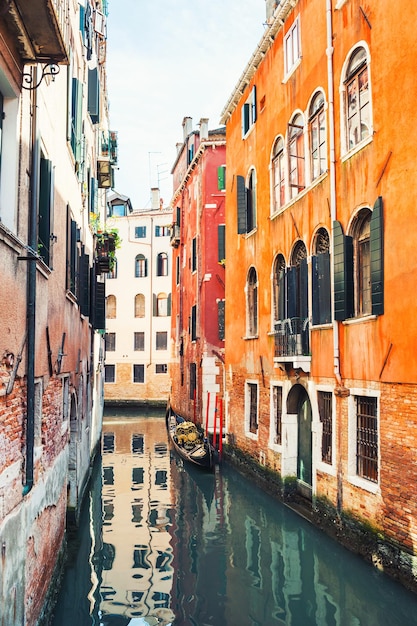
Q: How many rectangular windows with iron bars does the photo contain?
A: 4